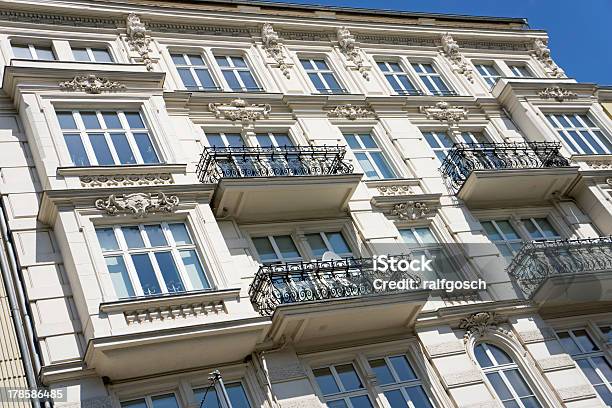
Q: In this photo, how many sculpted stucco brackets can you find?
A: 5